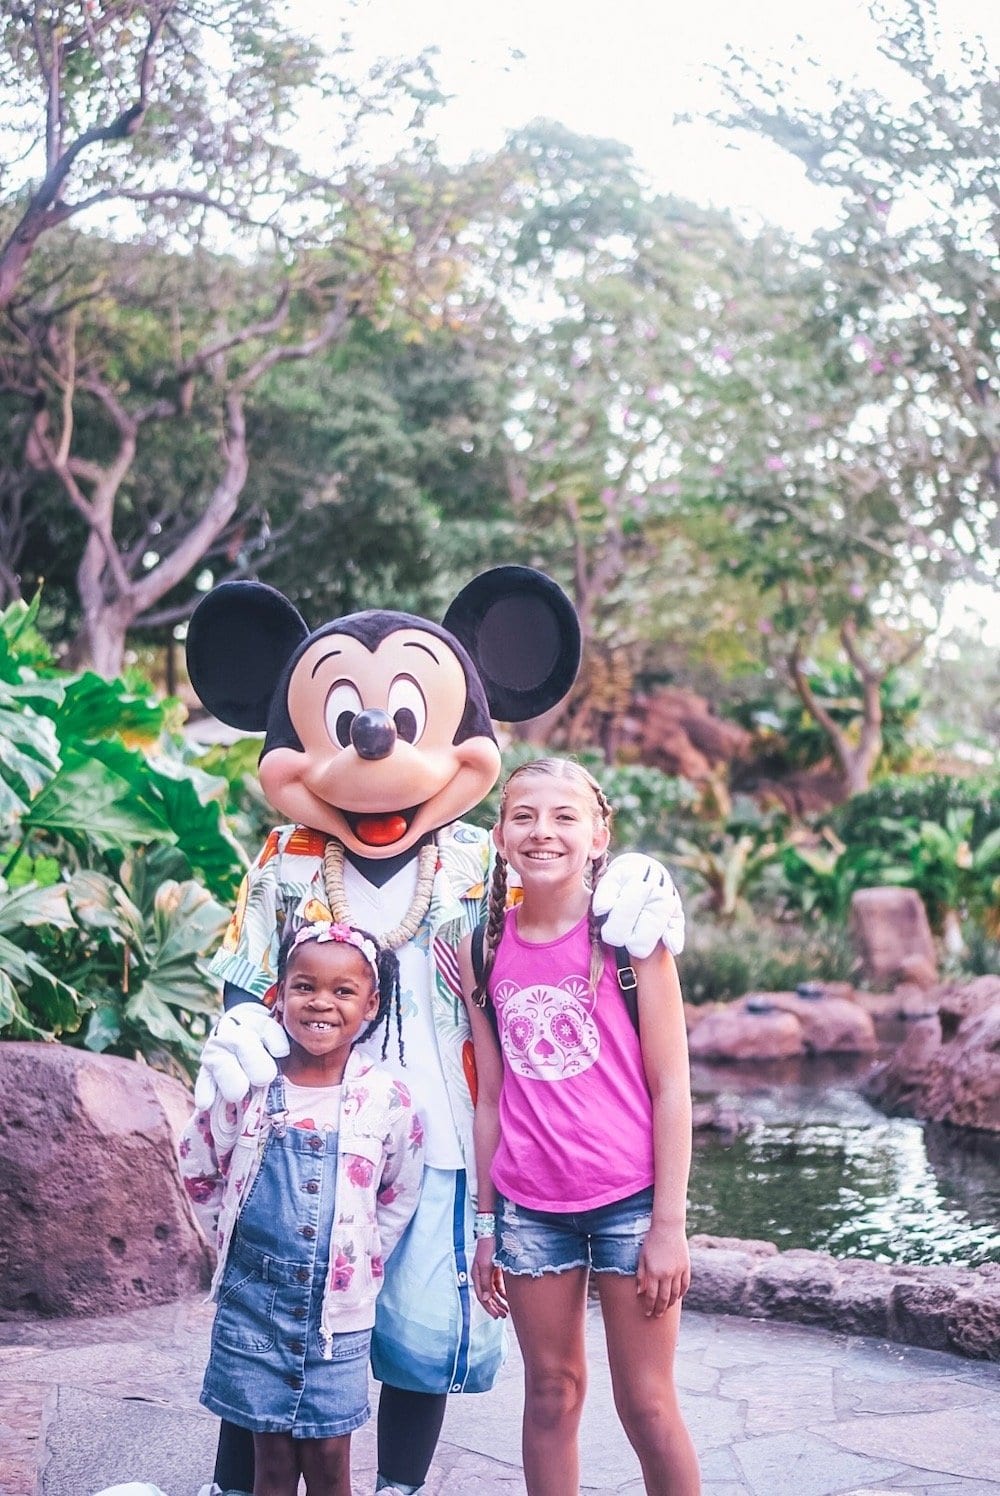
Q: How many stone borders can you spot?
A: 1